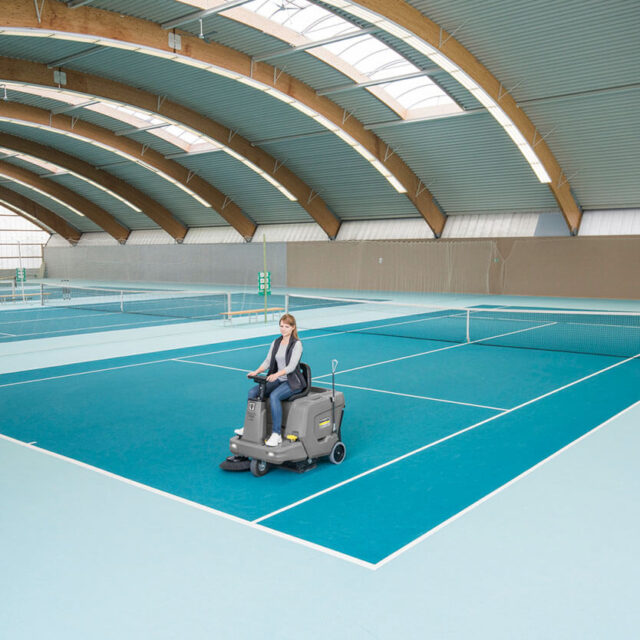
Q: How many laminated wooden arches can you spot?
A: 7